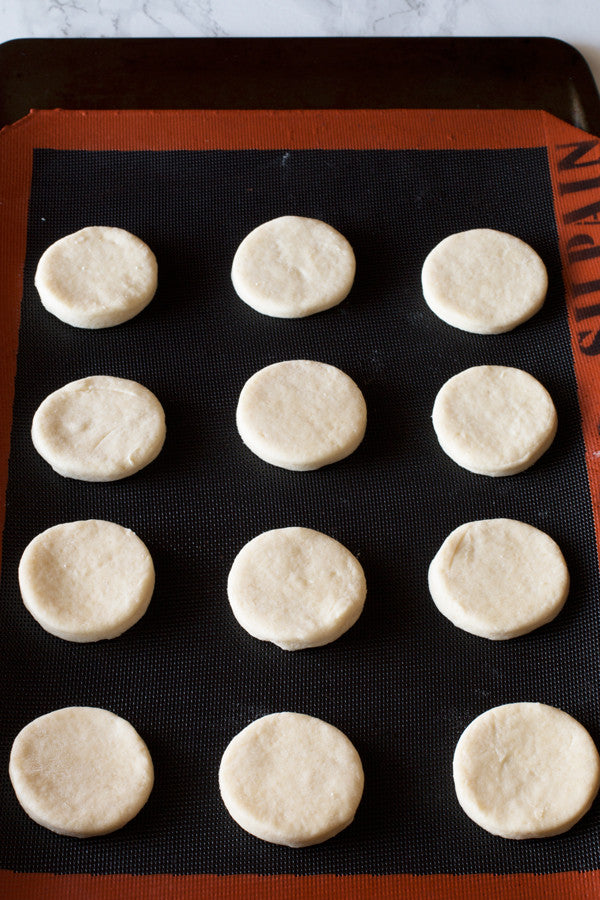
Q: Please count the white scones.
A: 12